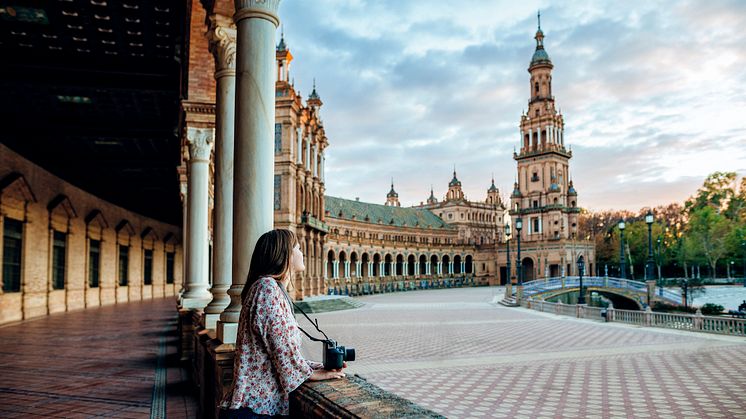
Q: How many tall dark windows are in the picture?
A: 6